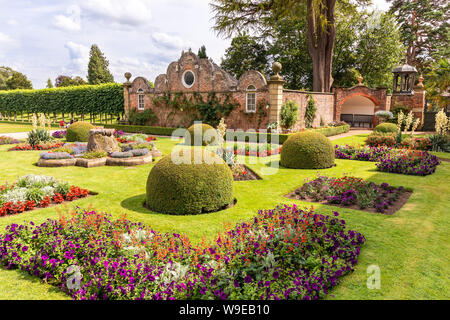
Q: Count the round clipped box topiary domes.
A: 5